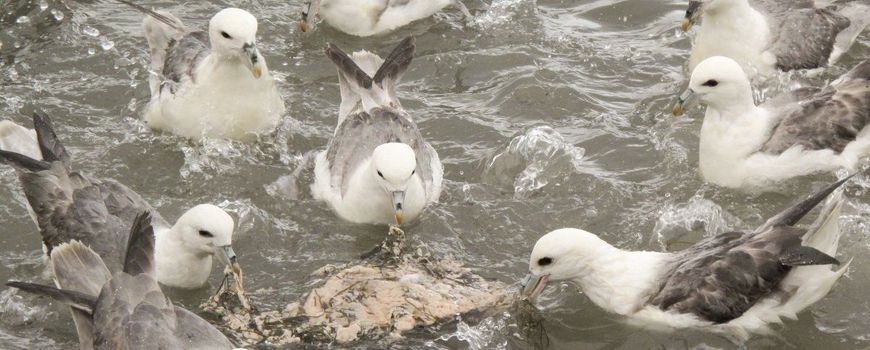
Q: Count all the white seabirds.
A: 8